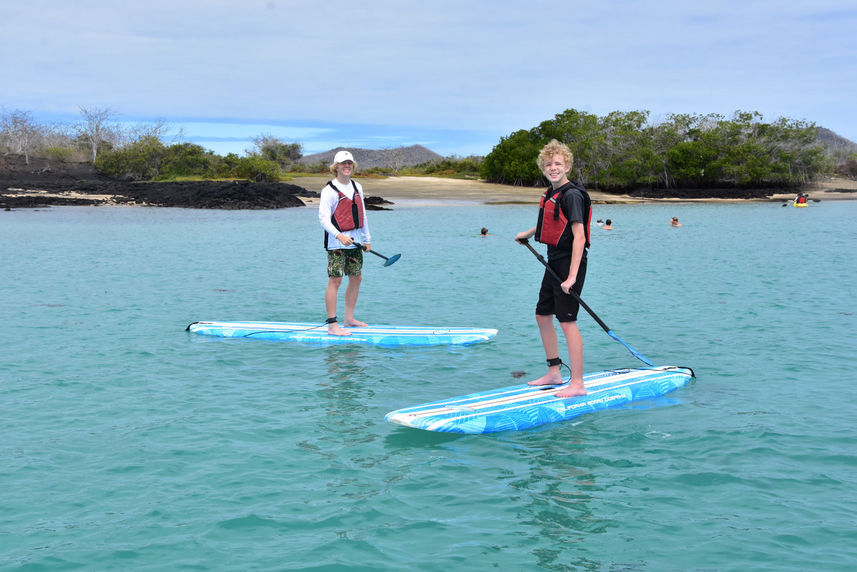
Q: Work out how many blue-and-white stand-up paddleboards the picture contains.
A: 2